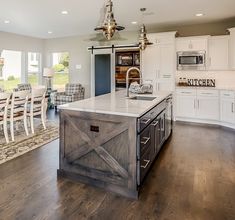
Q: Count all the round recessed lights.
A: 5